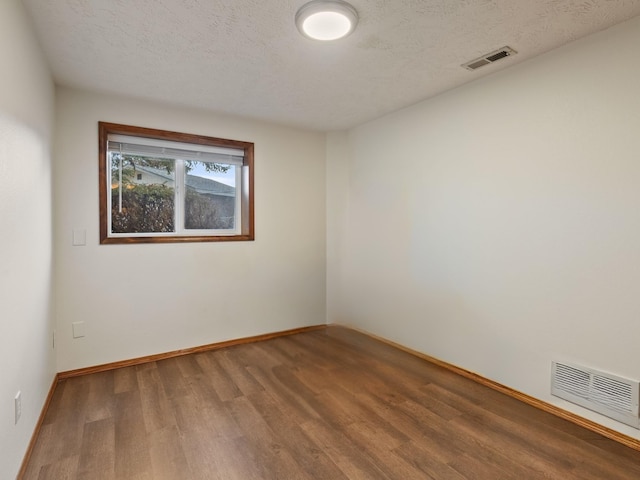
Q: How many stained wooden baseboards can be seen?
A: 3